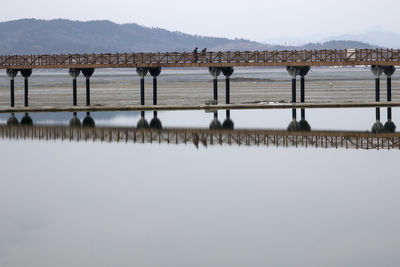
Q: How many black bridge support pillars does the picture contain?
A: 12